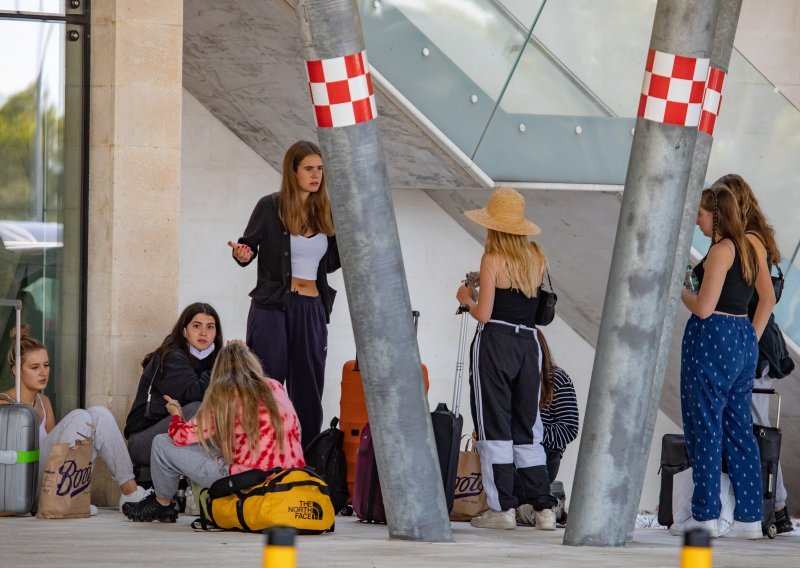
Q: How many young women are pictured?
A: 8